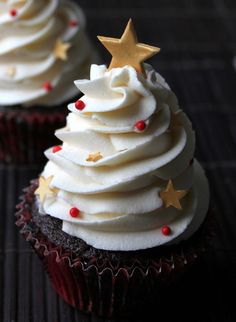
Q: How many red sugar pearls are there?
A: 8